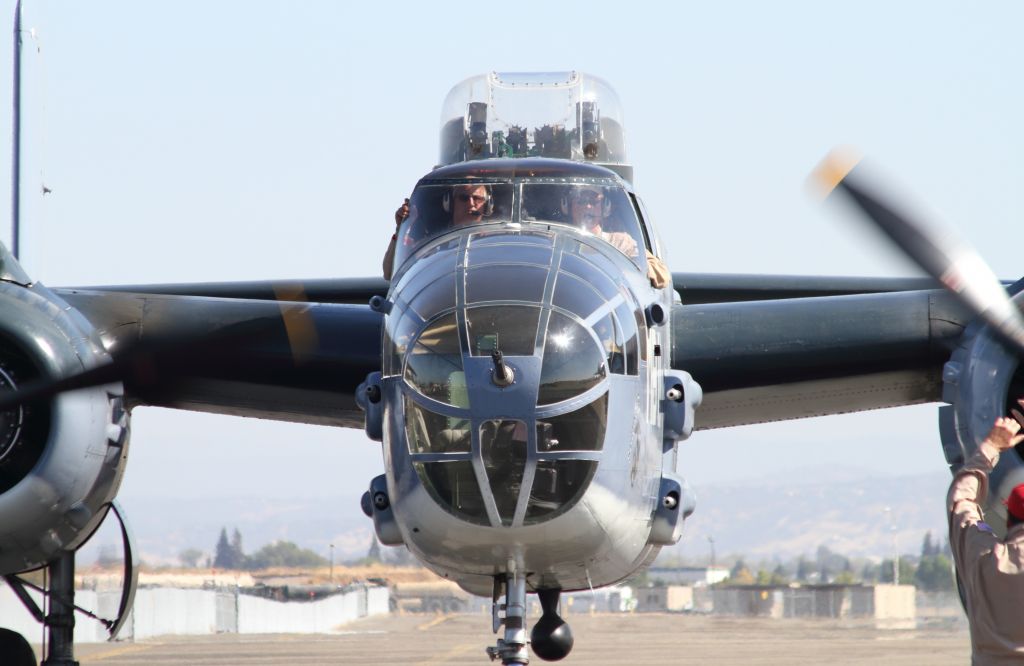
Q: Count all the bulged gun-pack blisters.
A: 4